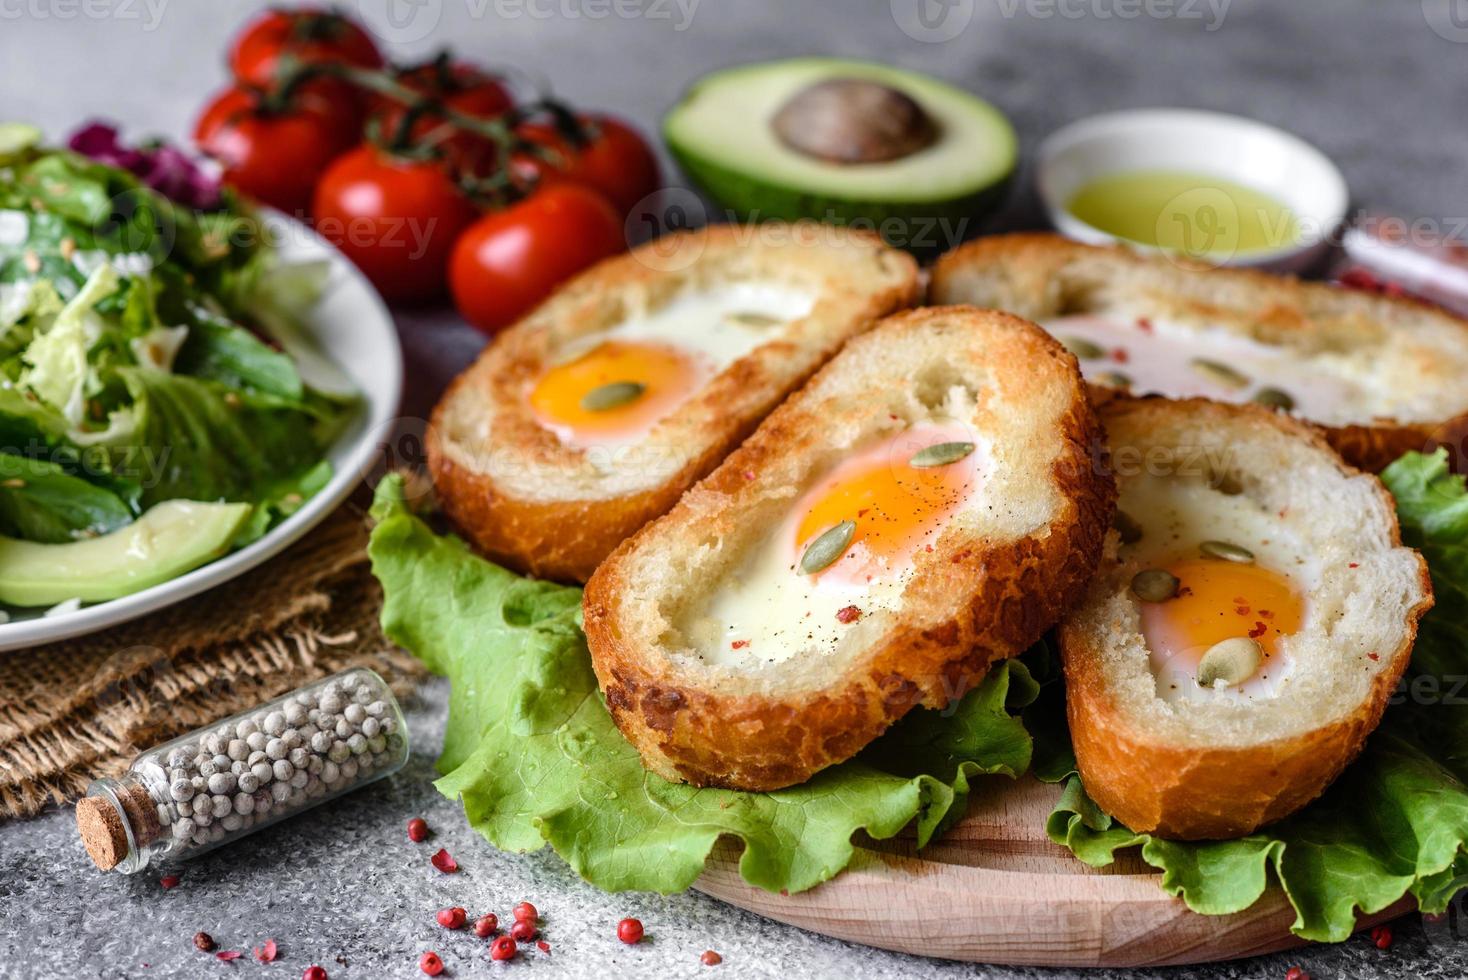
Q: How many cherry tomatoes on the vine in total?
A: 6